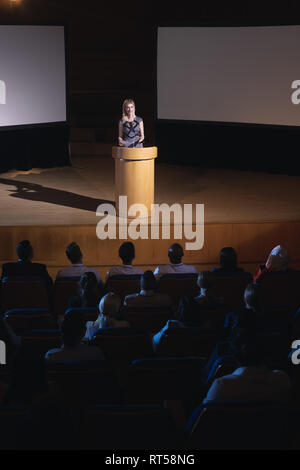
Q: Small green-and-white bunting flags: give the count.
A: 0